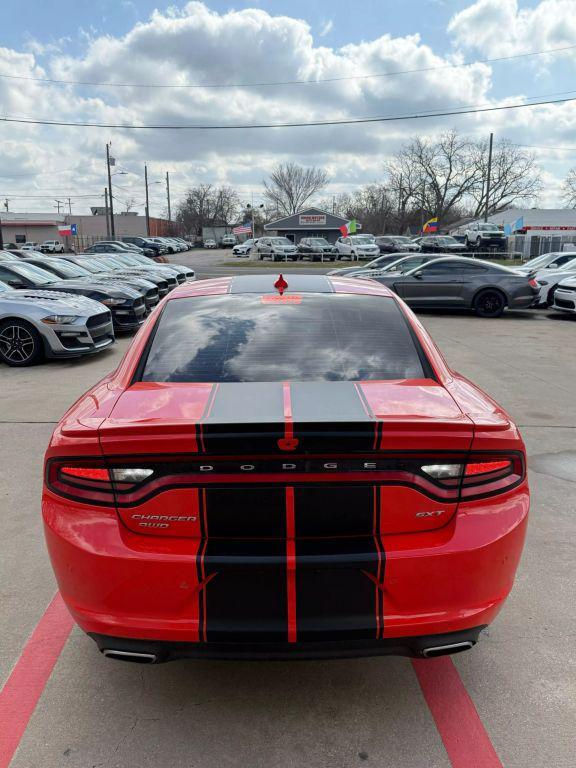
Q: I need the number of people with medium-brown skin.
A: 0